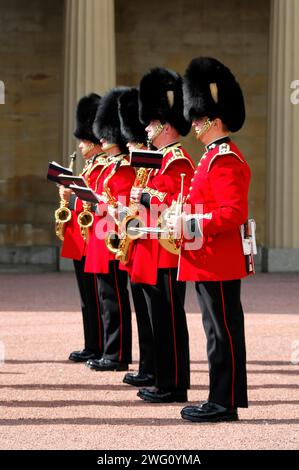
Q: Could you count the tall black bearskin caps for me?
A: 5